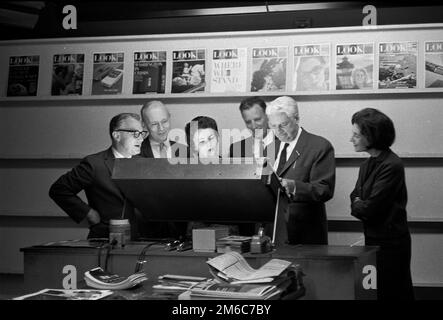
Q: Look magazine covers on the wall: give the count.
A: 11